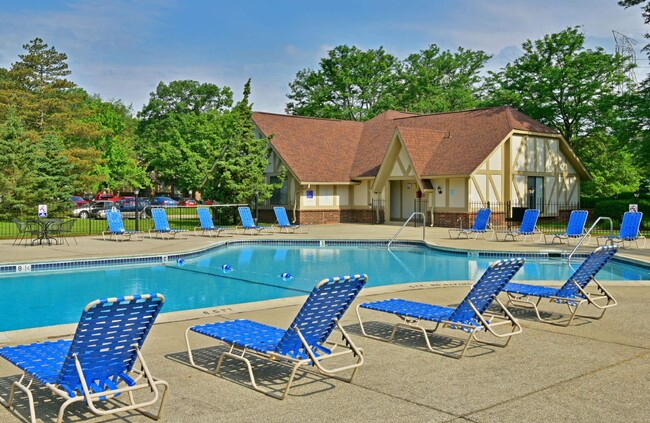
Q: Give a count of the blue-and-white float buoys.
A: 3